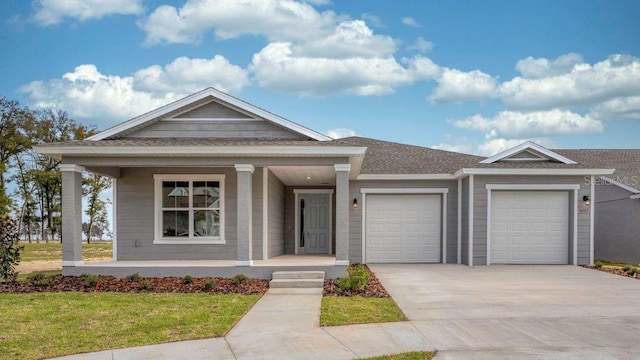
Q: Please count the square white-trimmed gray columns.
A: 3